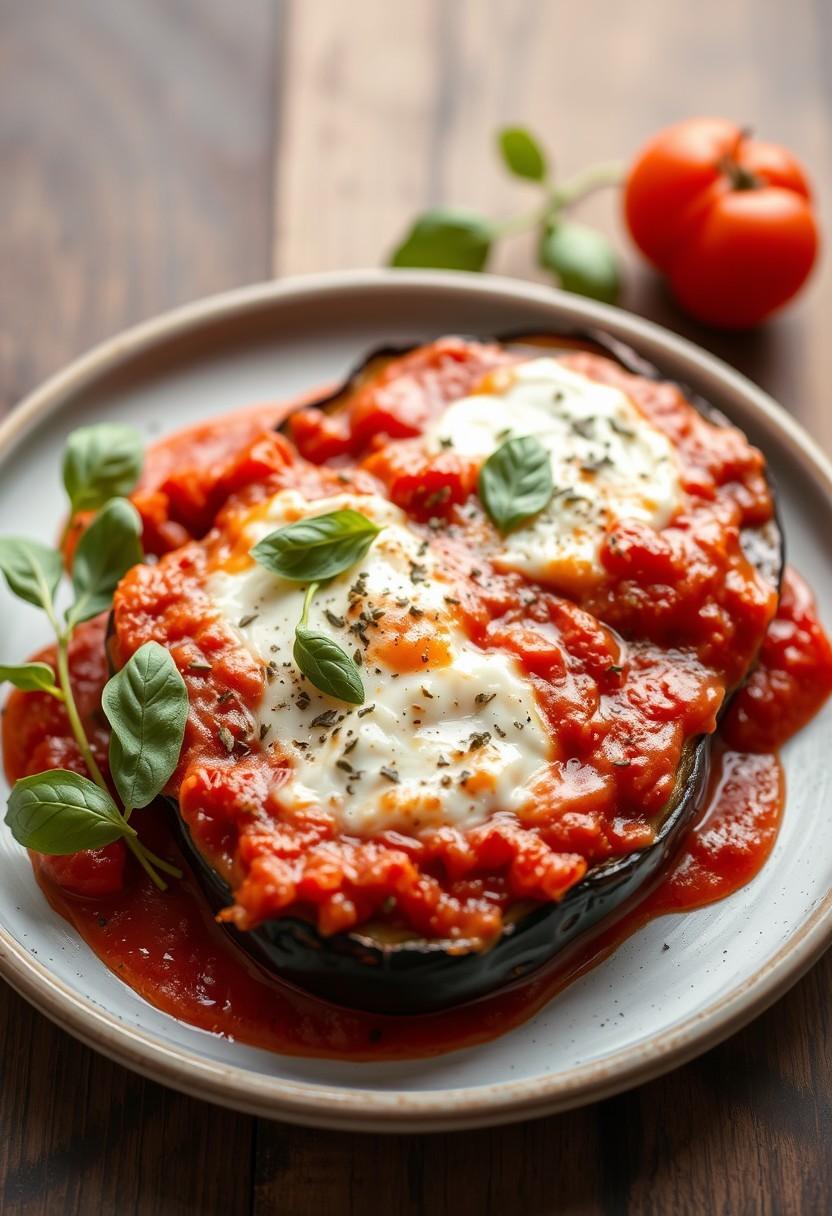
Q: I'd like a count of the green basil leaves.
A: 12